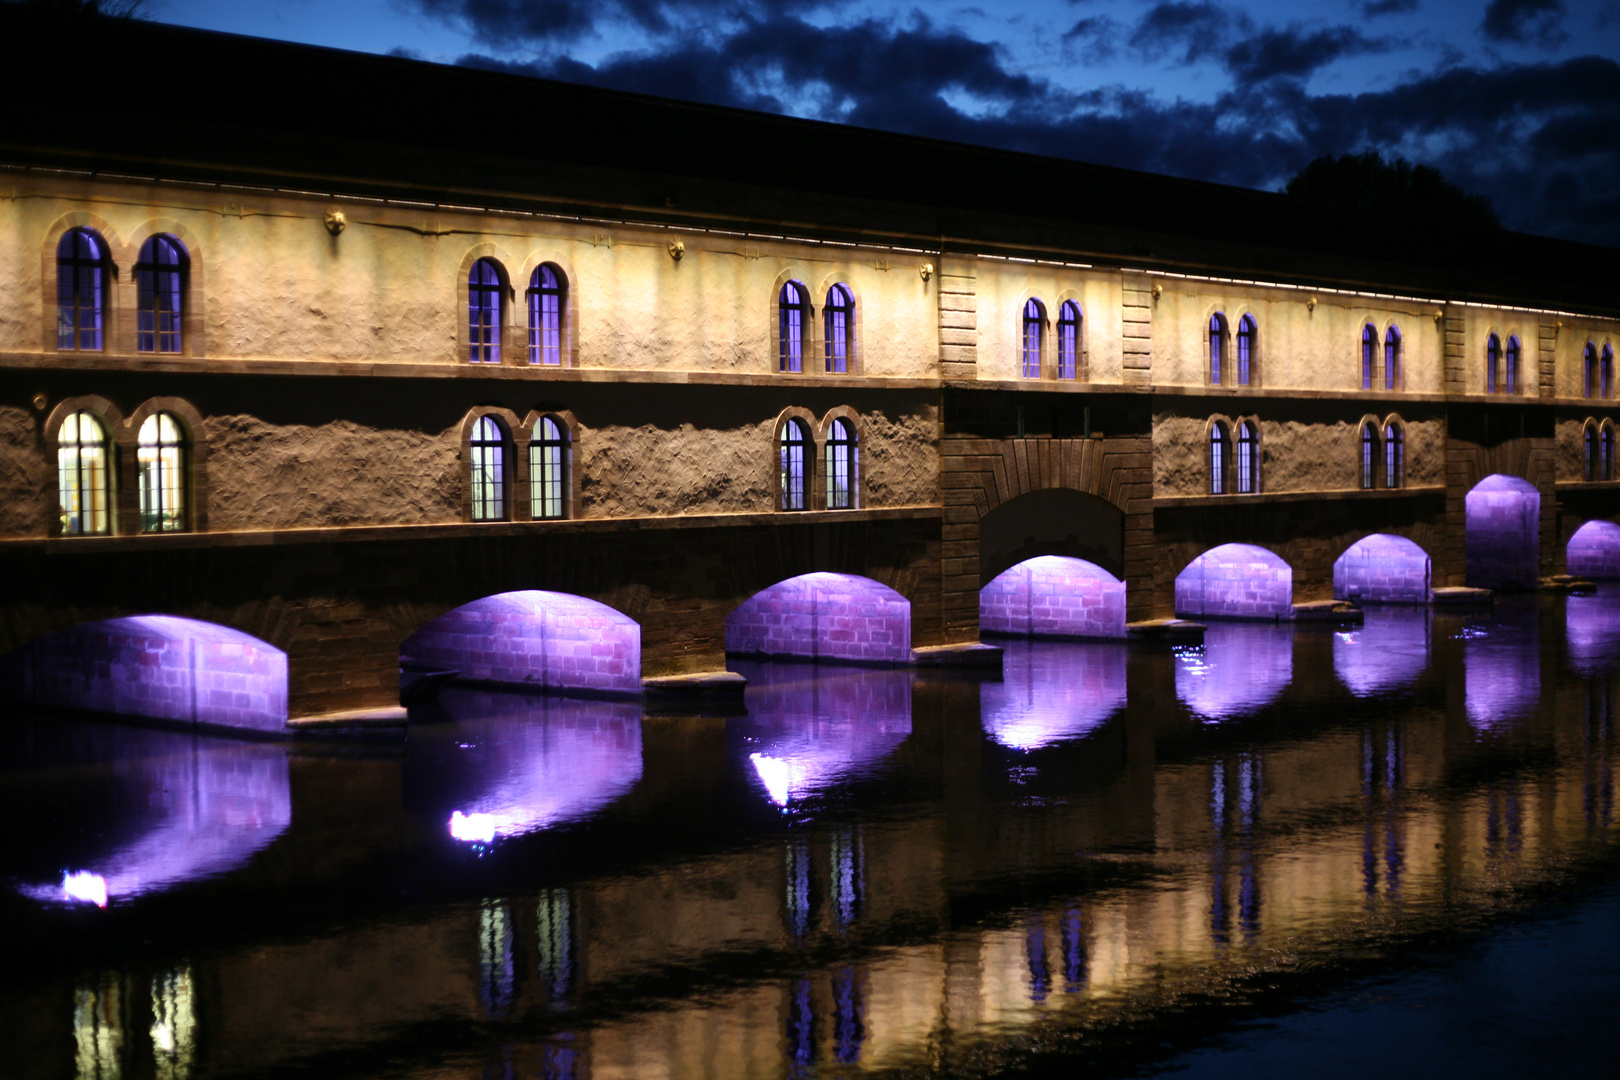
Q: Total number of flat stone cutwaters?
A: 7